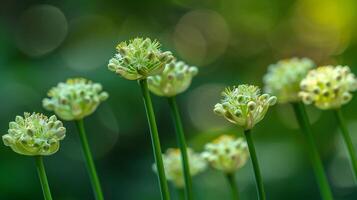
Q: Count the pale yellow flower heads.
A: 9